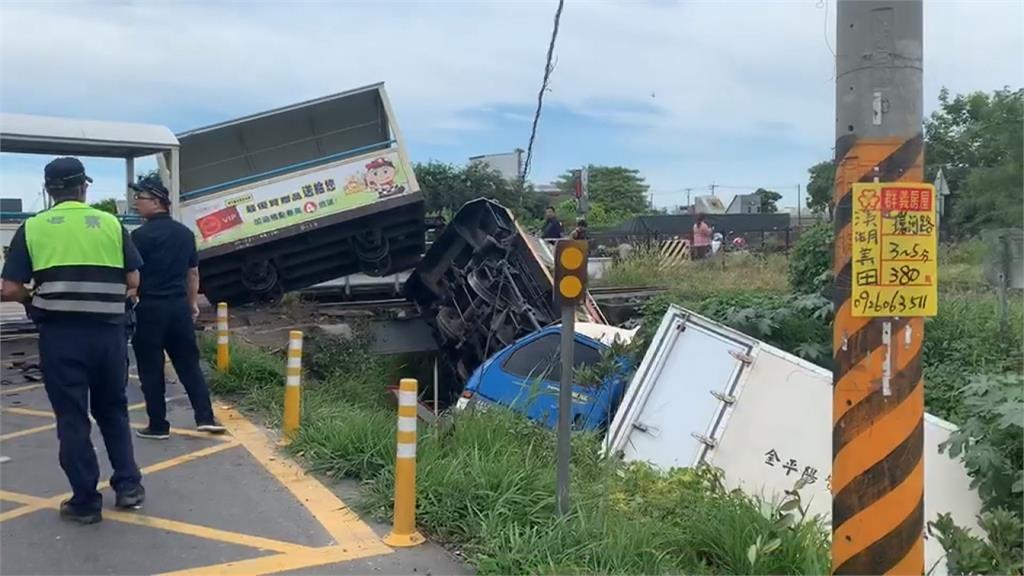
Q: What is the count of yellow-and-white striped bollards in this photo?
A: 3